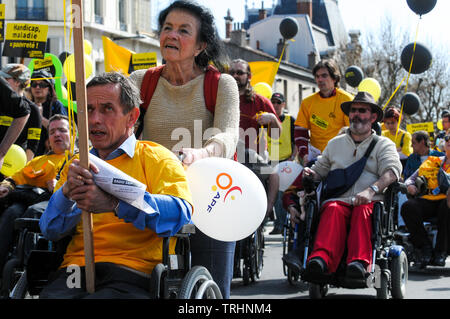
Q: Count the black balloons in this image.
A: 5